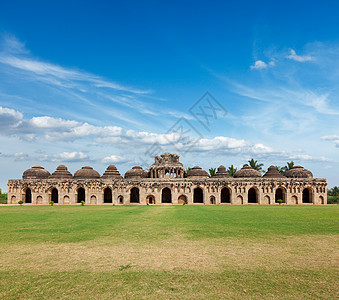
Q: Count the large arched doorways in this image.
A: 11